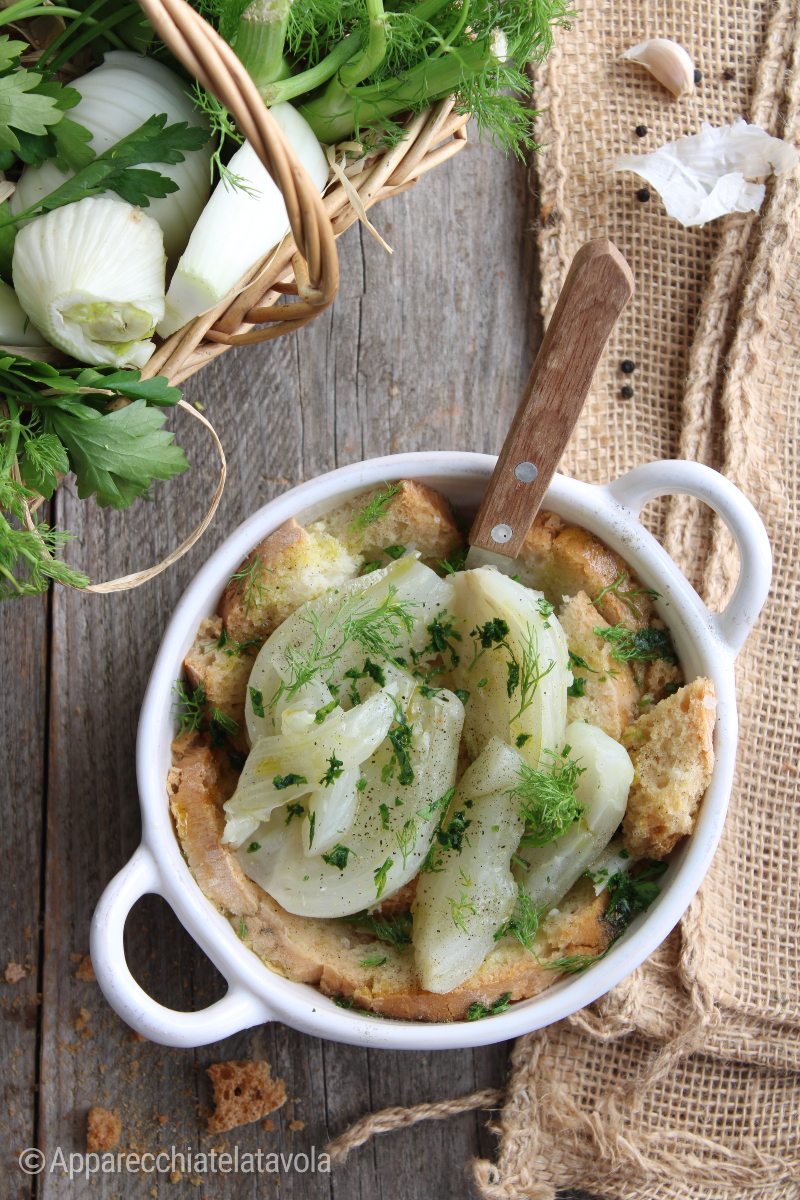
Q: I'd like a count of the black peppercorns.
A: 6